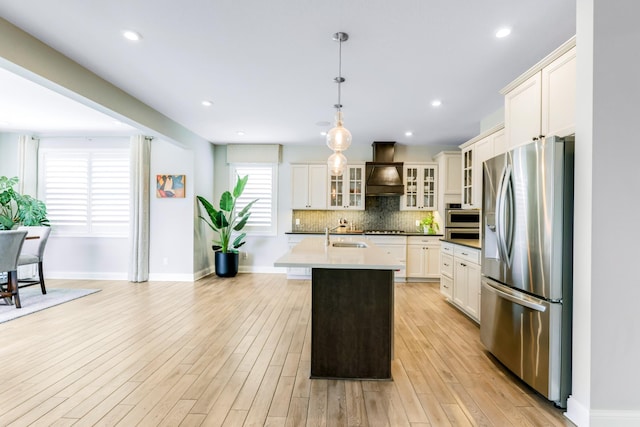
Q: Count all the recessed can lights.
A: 7